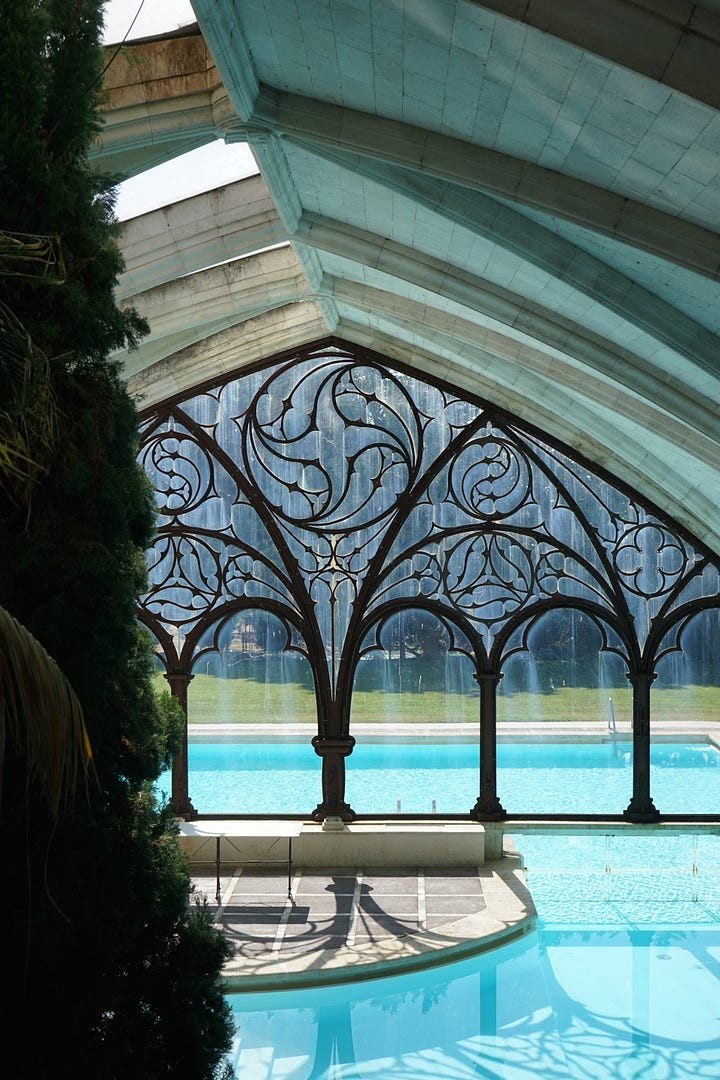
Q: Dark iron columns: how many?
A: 4